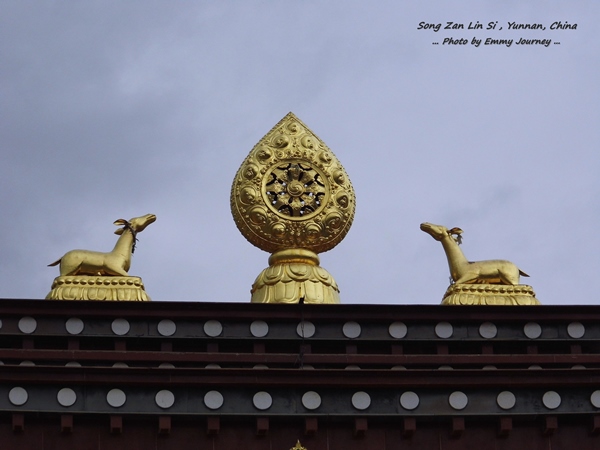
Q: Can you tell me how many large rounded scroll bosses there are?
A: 13